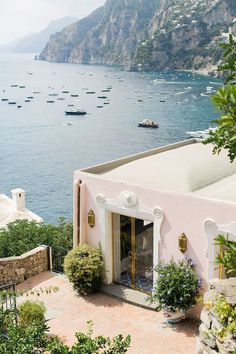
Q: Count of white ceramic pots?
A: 1